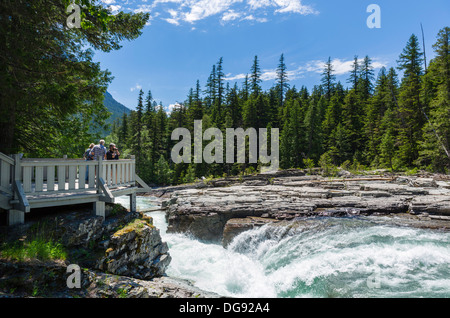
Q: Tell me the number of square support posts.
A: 3